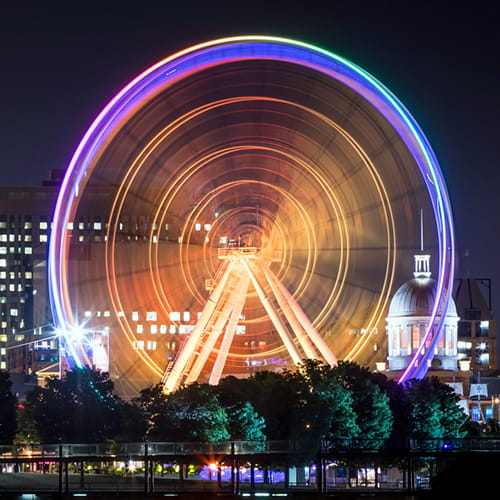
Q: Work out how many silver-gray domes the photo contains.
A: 1